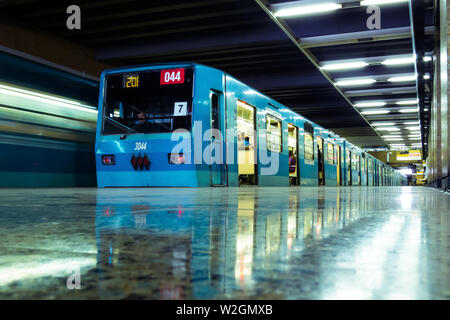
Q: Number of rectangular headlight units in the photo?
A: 2